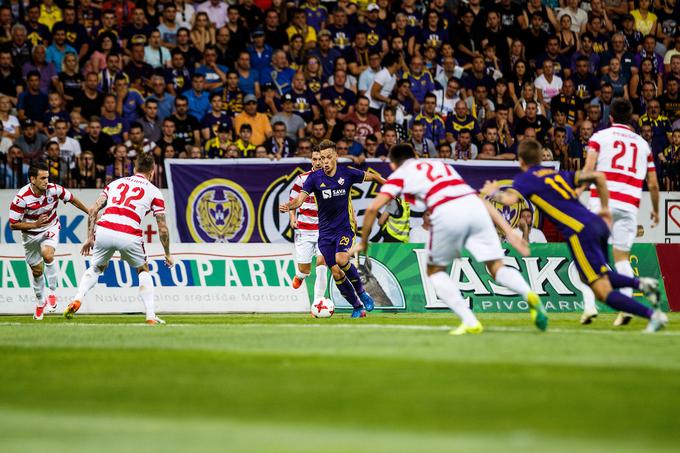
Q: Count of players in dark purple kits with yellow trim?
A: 2